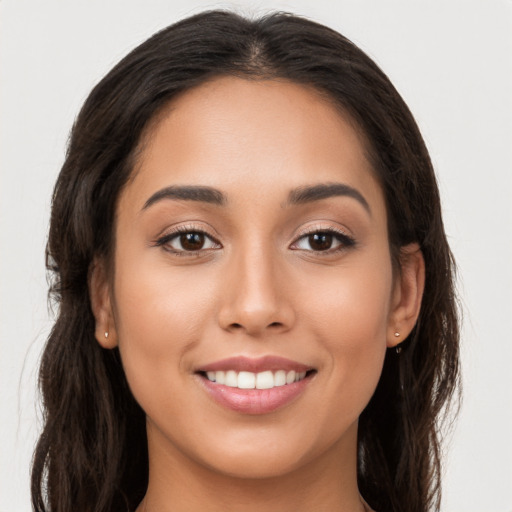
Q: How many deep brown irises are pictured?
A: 2